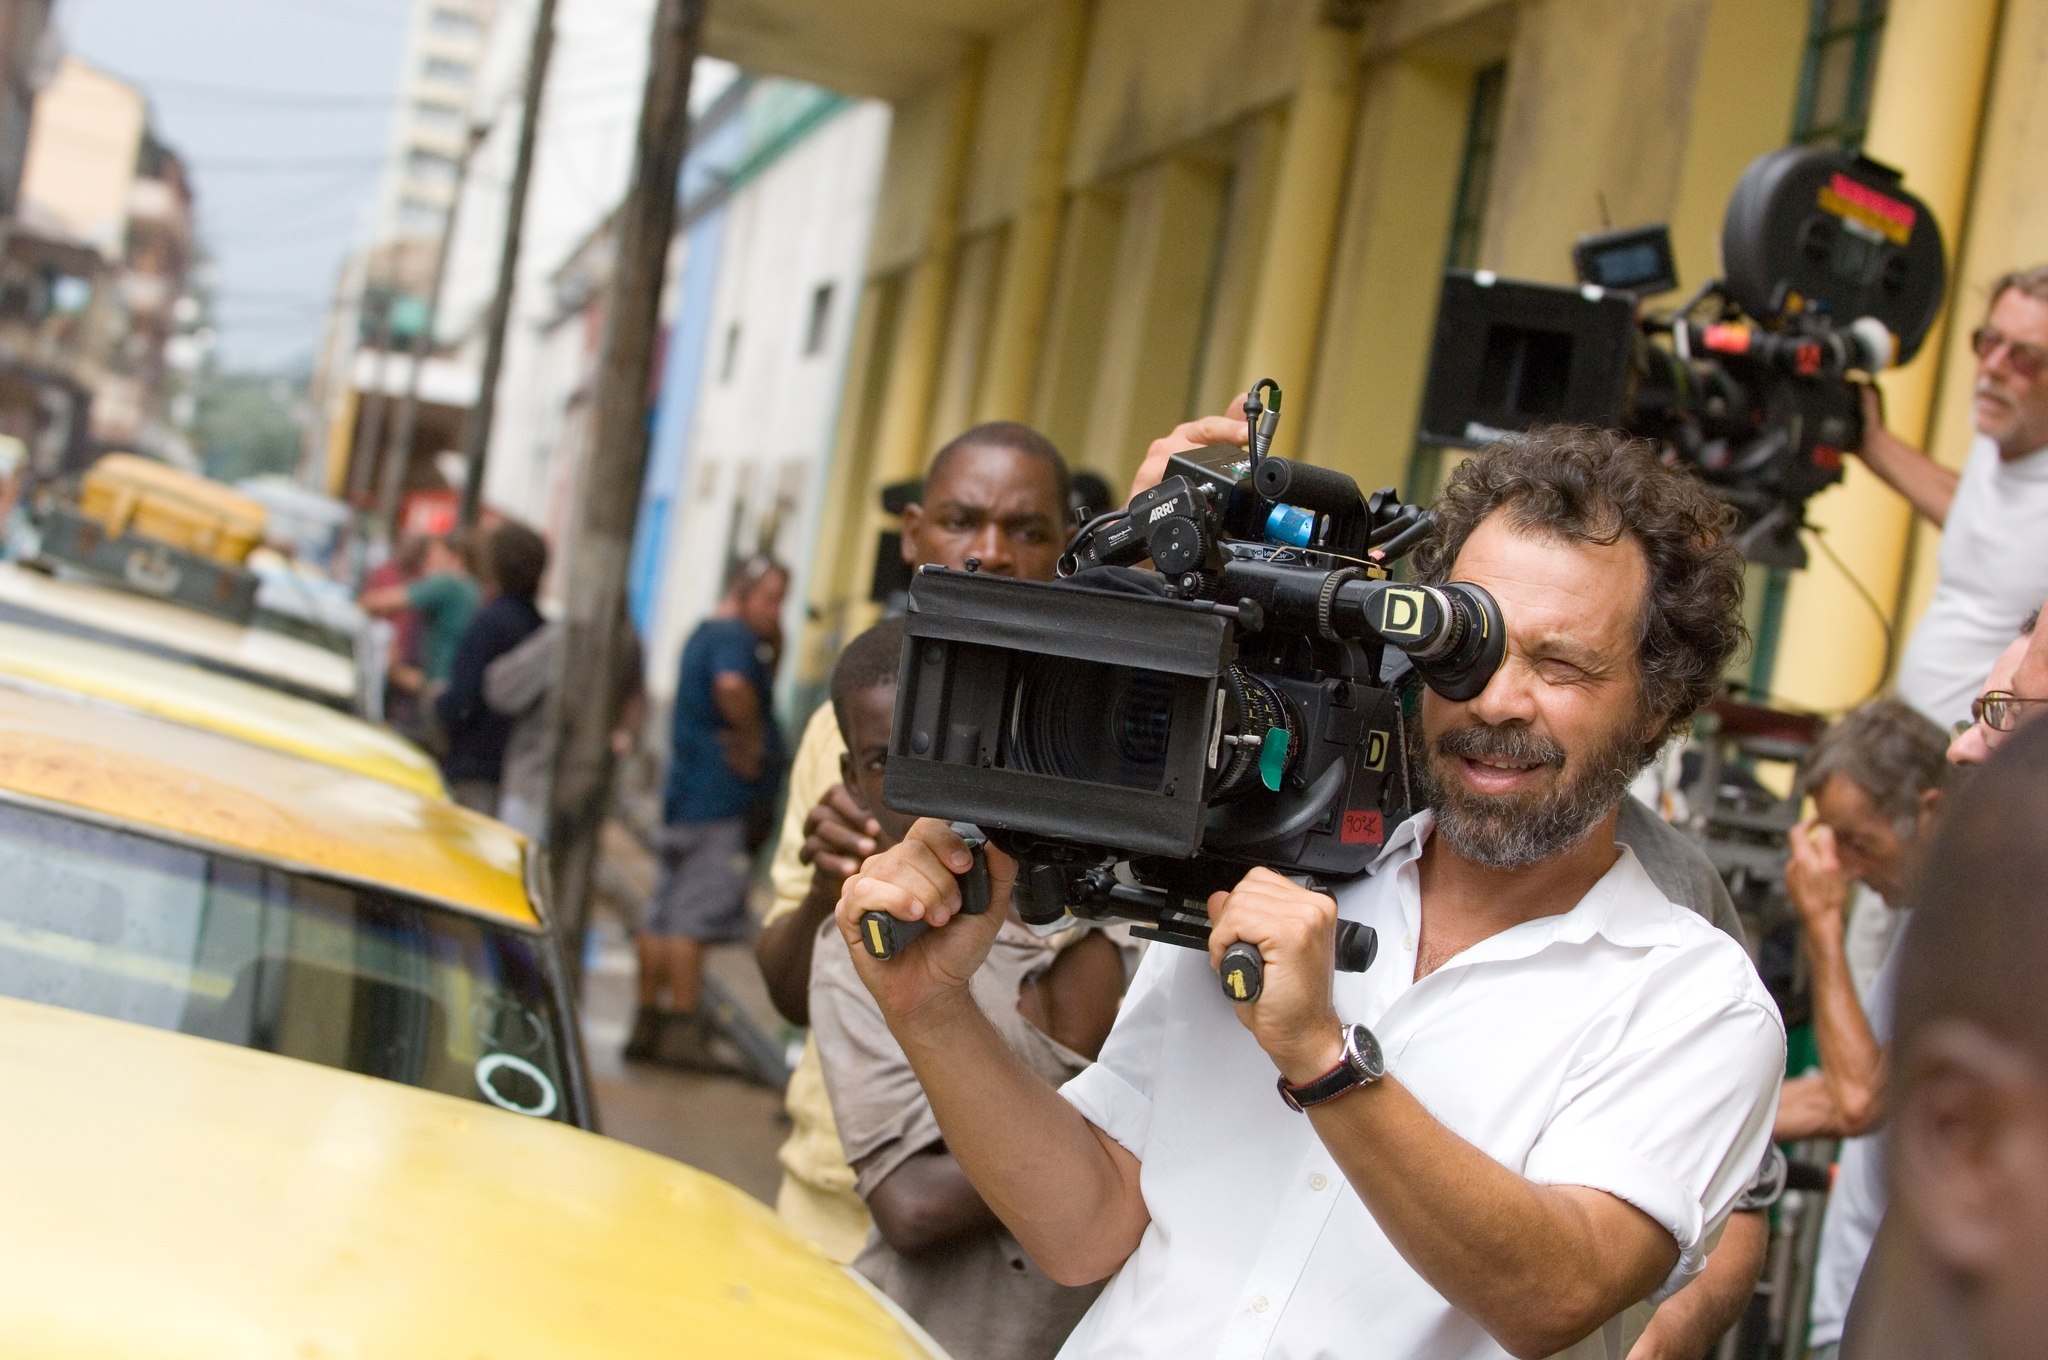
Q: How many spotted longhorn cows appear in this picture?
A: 0